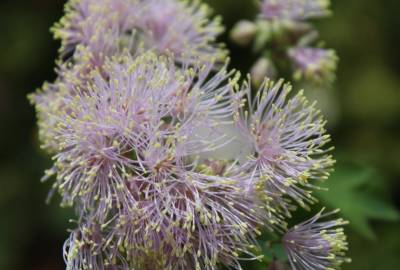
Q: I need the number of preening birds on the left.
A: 0